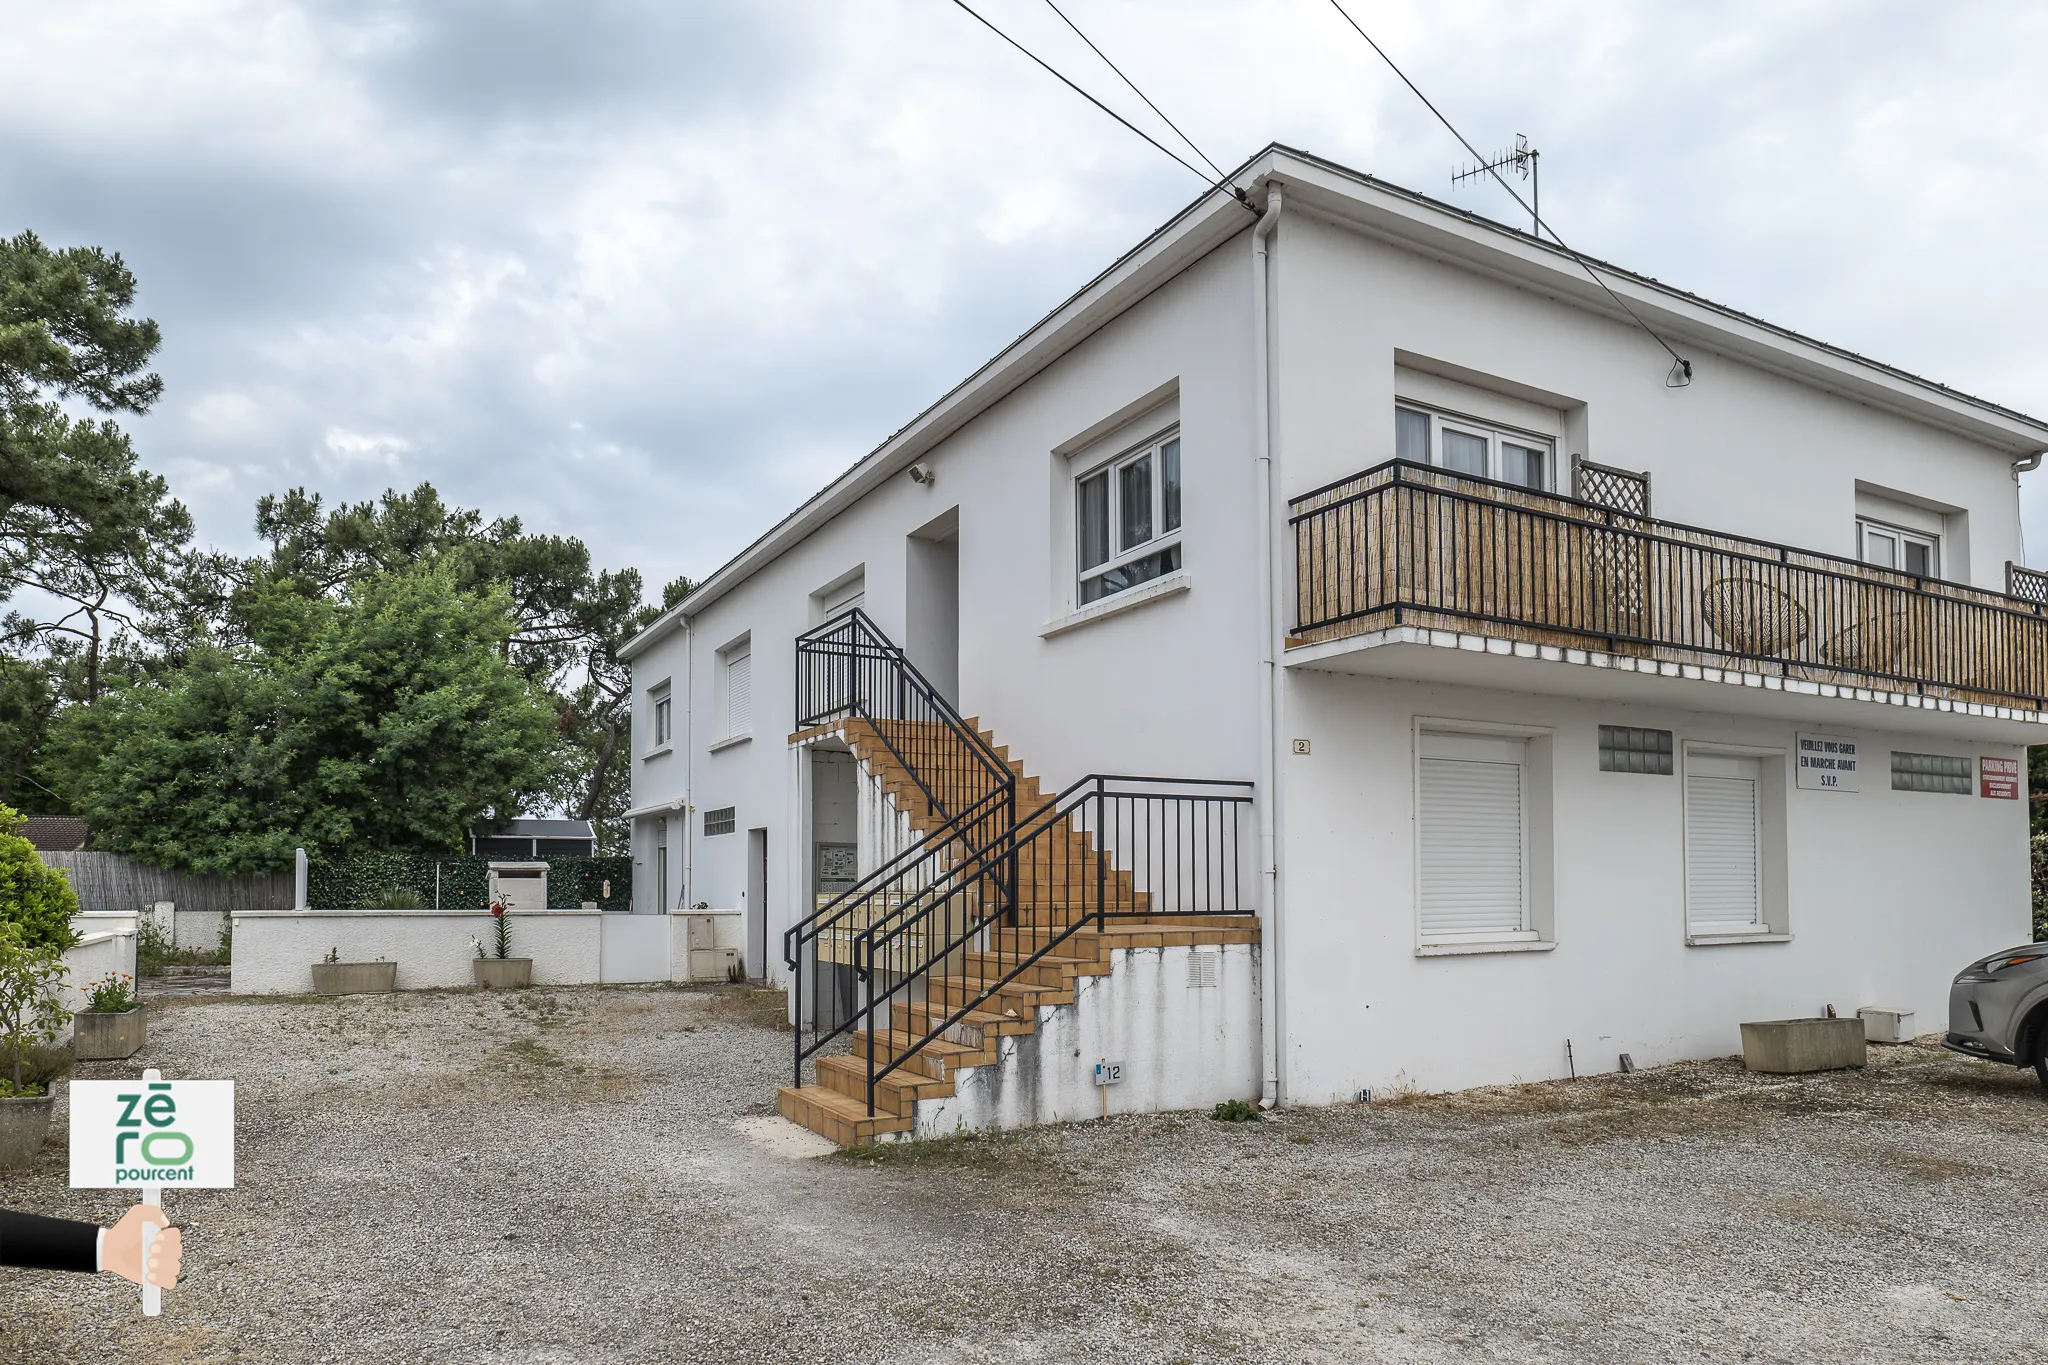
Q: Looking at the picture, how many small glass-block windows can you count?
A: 3